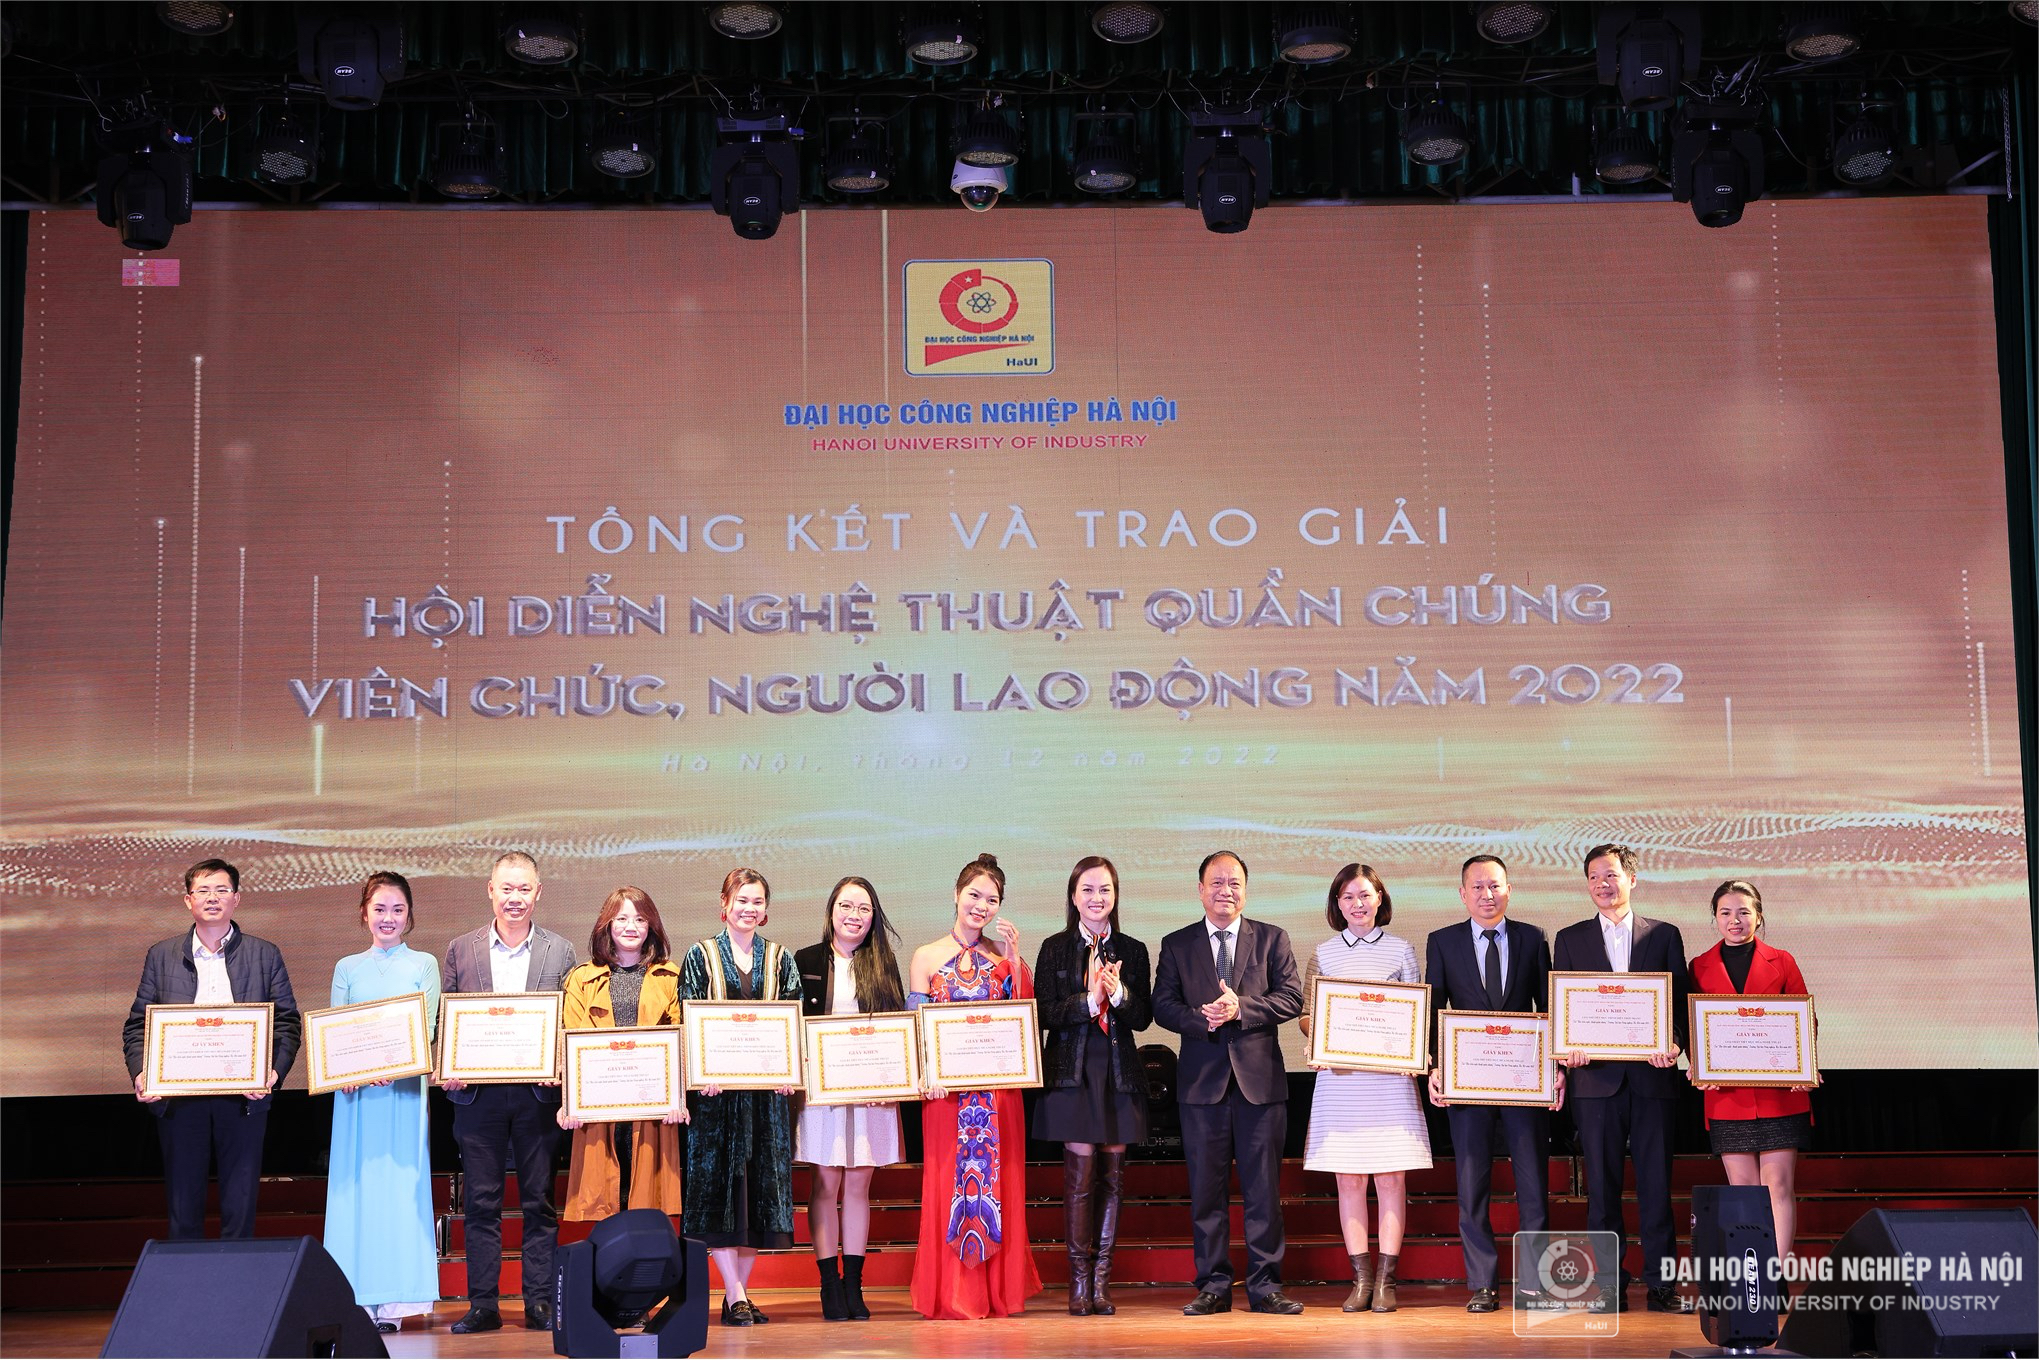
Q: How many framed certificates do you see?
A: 11